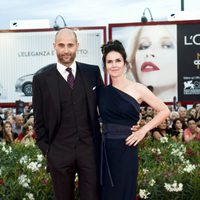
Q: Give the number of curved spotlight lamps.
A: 2